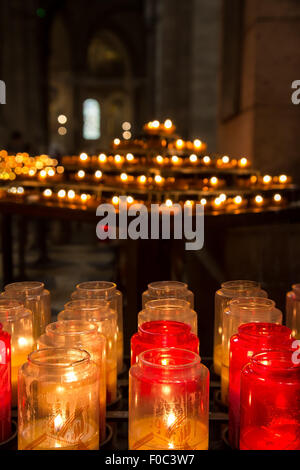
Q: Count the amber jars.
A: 12